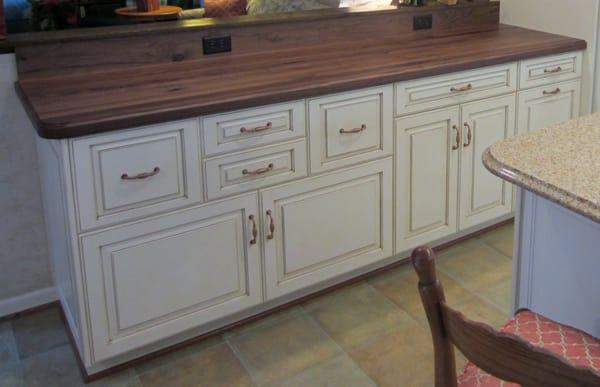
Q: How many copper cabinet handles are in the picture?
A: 11